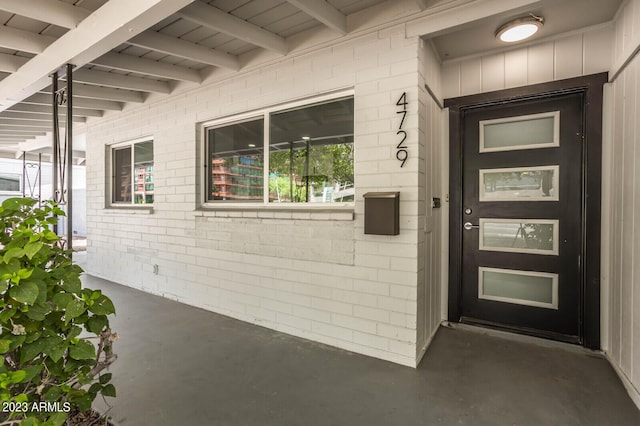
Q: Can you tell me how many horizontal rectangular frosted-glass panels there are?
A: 4